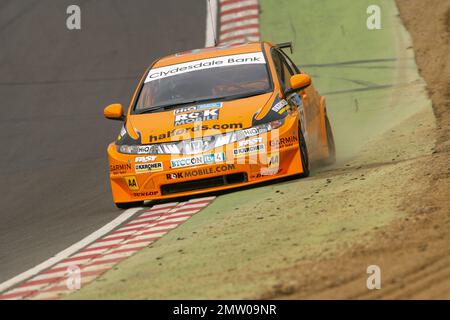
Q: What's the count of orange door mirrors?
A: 2